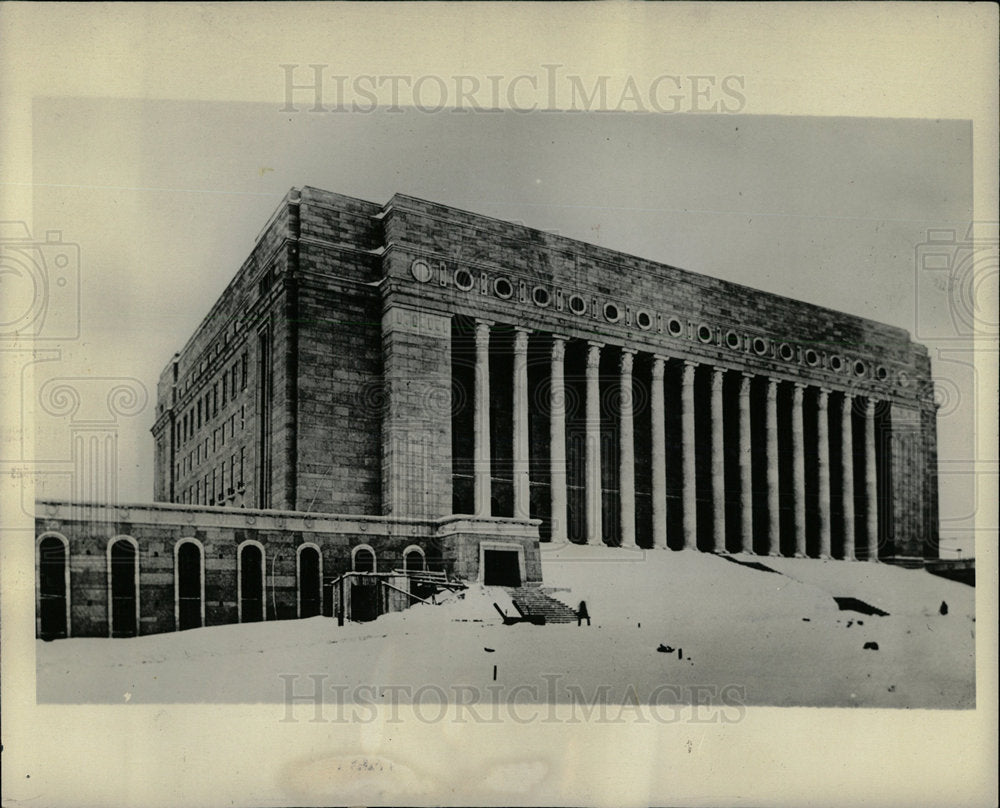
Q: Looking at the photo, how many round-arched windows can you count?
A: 7